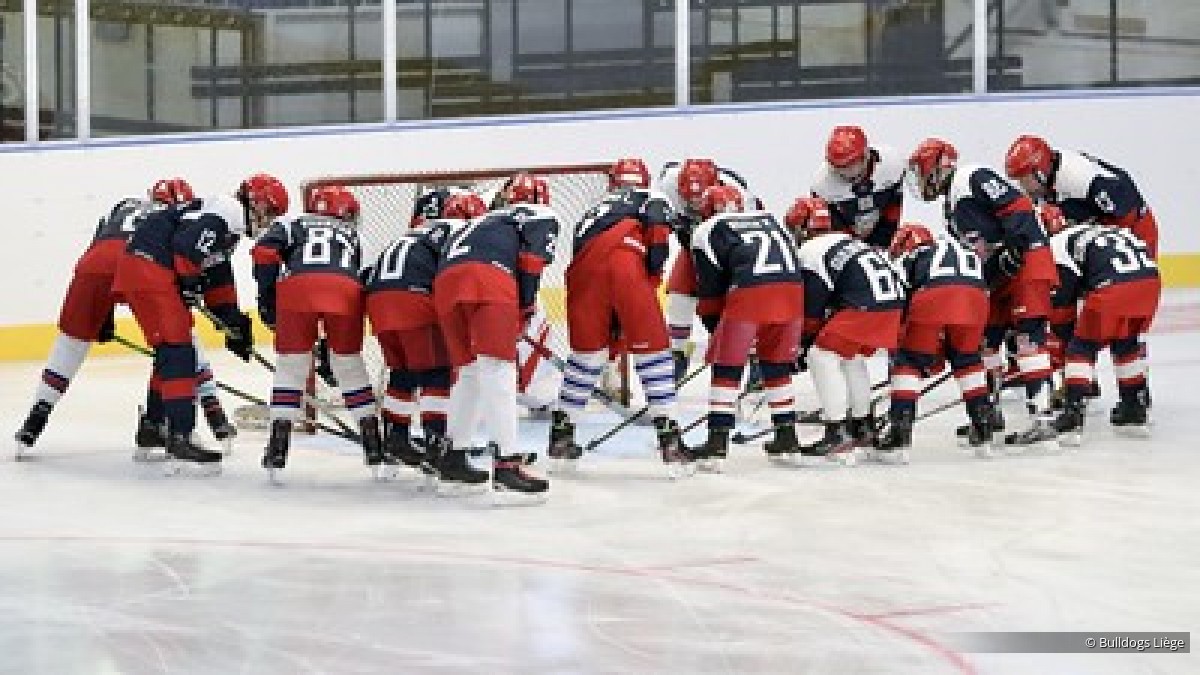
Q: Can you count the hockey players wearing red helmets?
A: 14